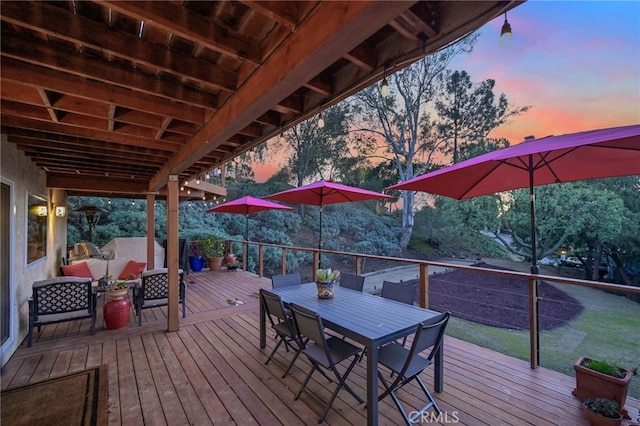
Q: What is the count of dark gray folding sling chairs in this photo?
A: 6